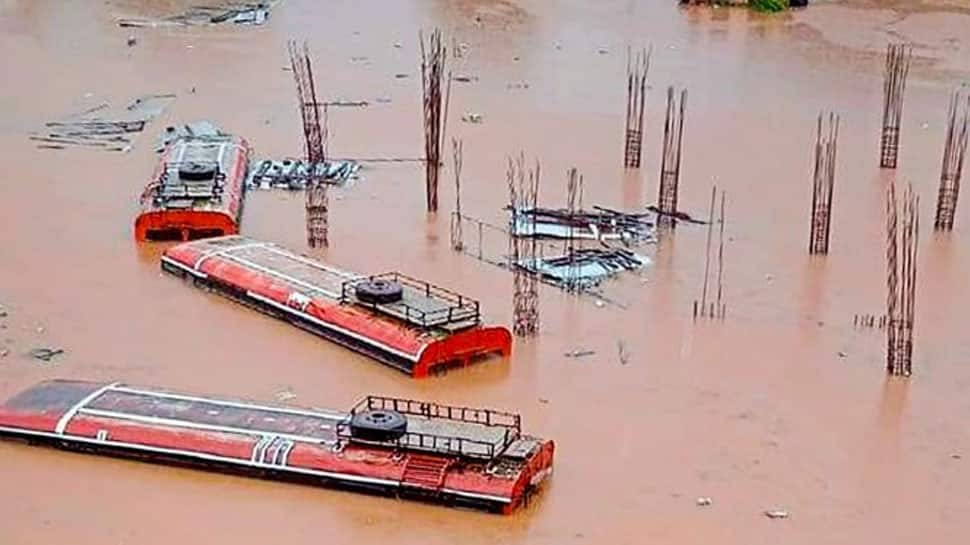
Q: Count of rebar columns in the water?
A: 12